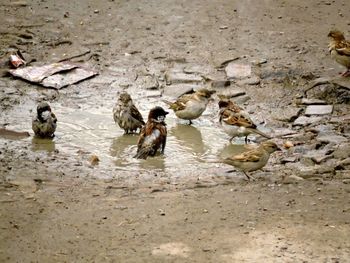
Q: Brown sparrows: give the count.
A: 7